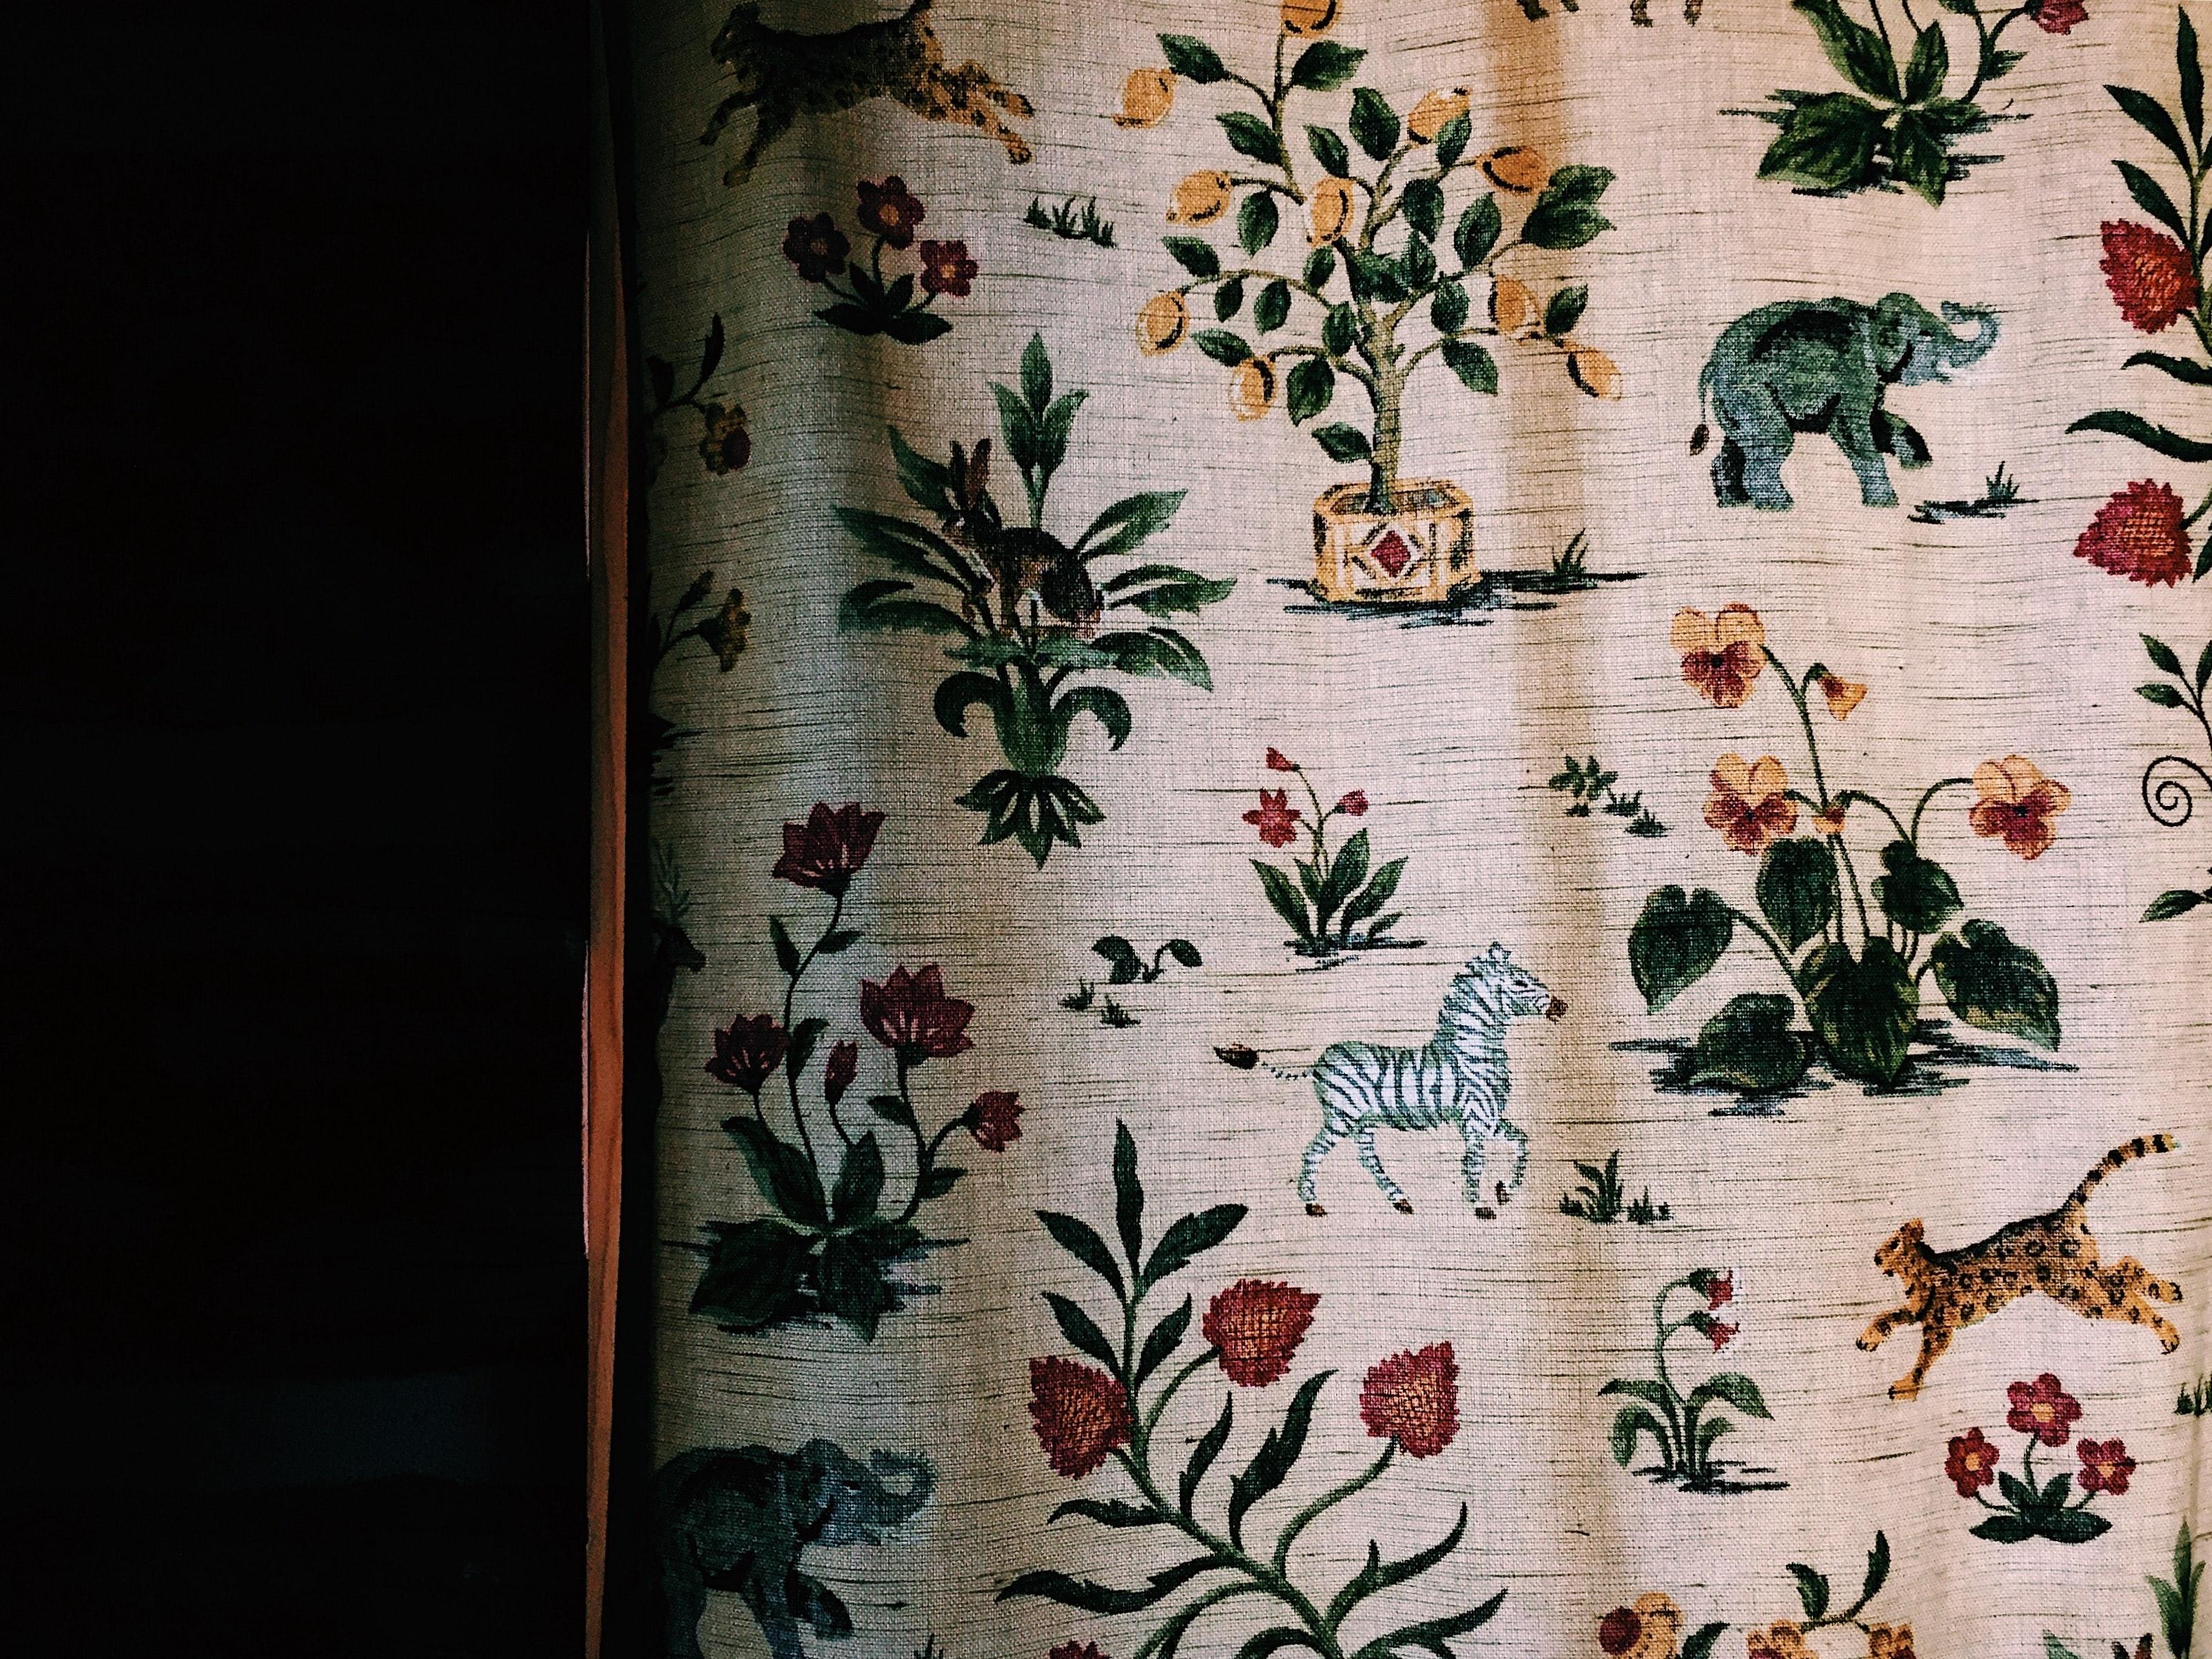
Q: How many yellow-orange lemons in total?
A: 10